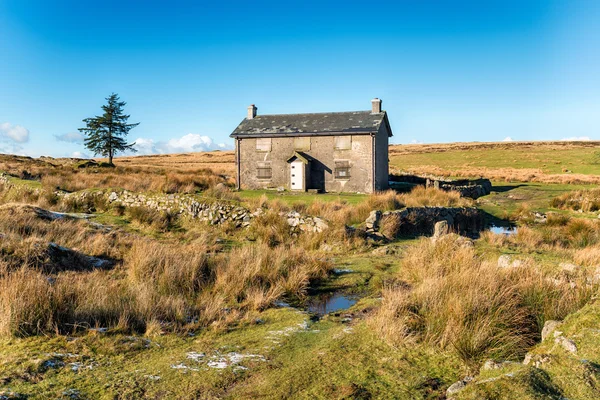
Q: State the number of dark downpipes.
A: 2